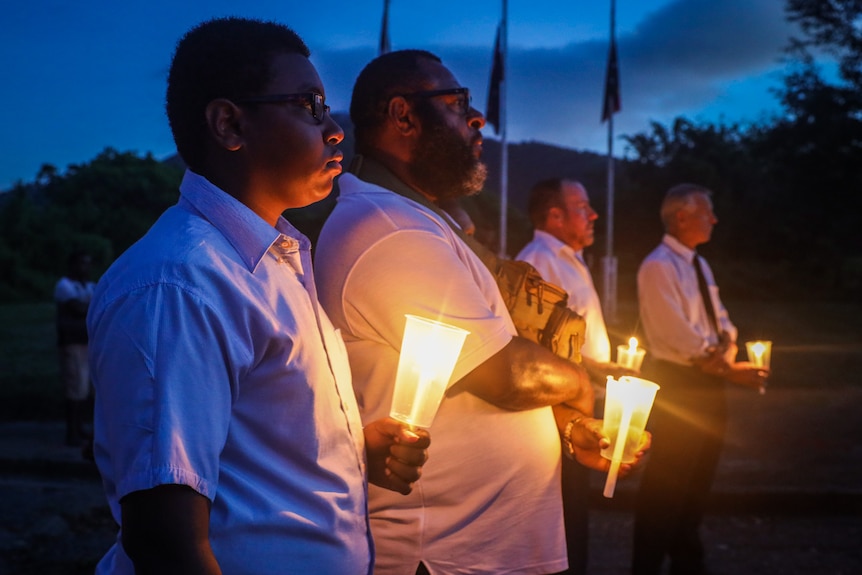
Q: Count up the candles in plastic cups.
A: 4